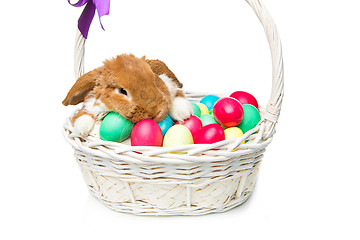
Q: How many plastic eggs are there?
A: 14